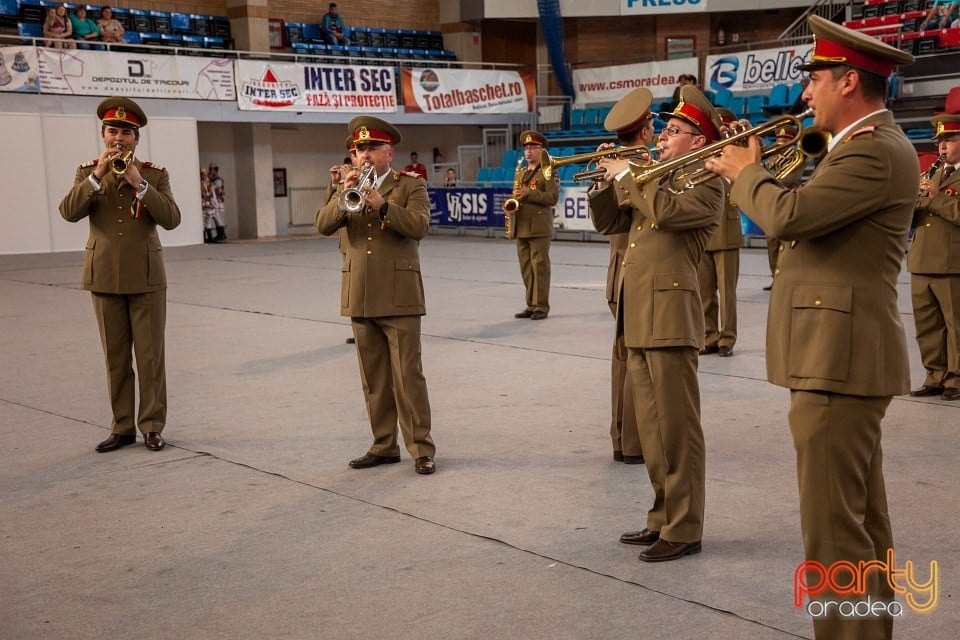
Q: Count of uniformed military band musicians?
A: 10